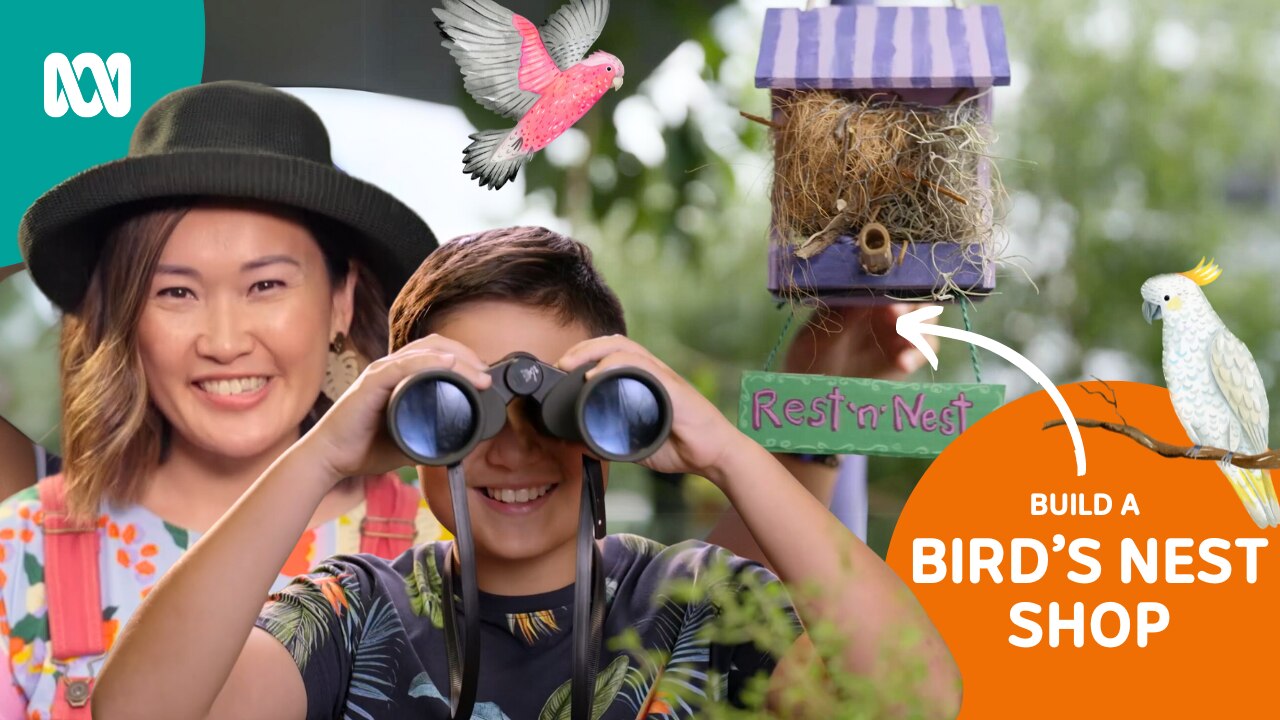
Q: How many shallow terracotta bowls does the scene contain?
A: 0